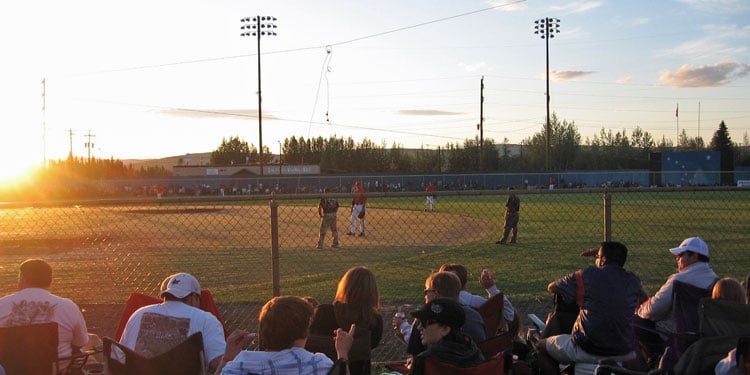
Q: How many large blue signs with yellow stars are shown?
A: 1